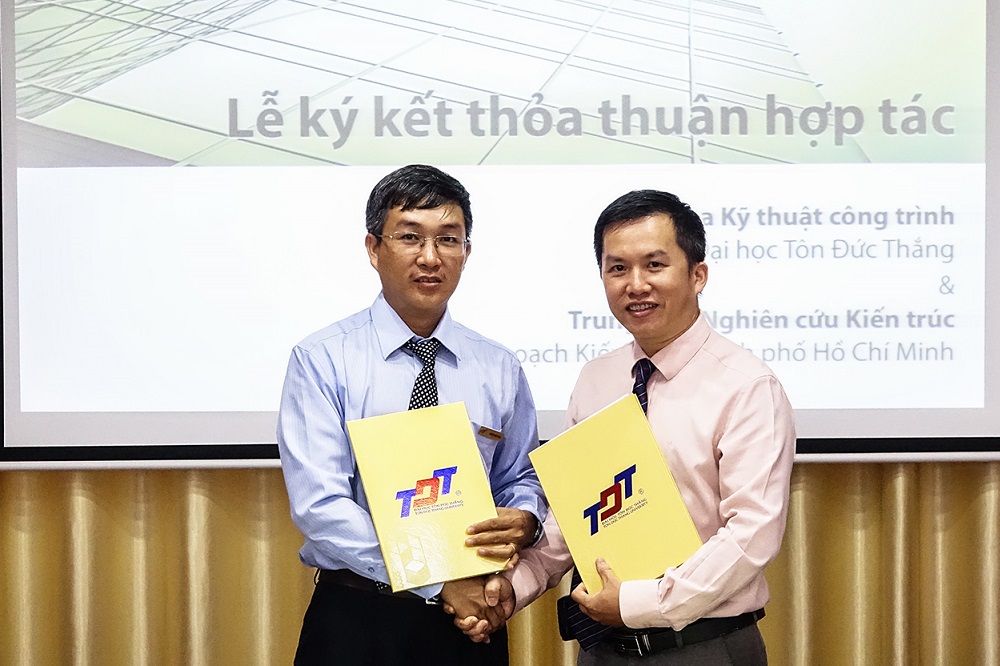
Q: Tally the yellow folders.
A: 2